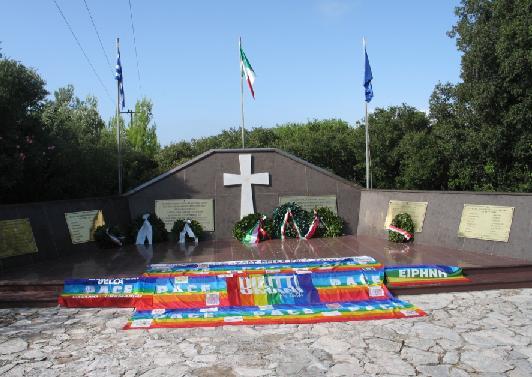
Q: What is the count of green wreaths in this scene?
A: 7